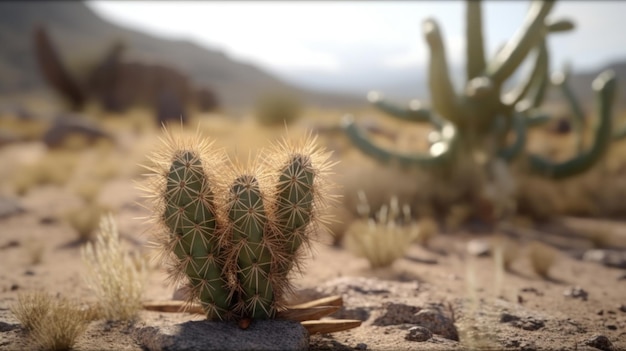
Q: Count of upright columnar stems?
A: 3